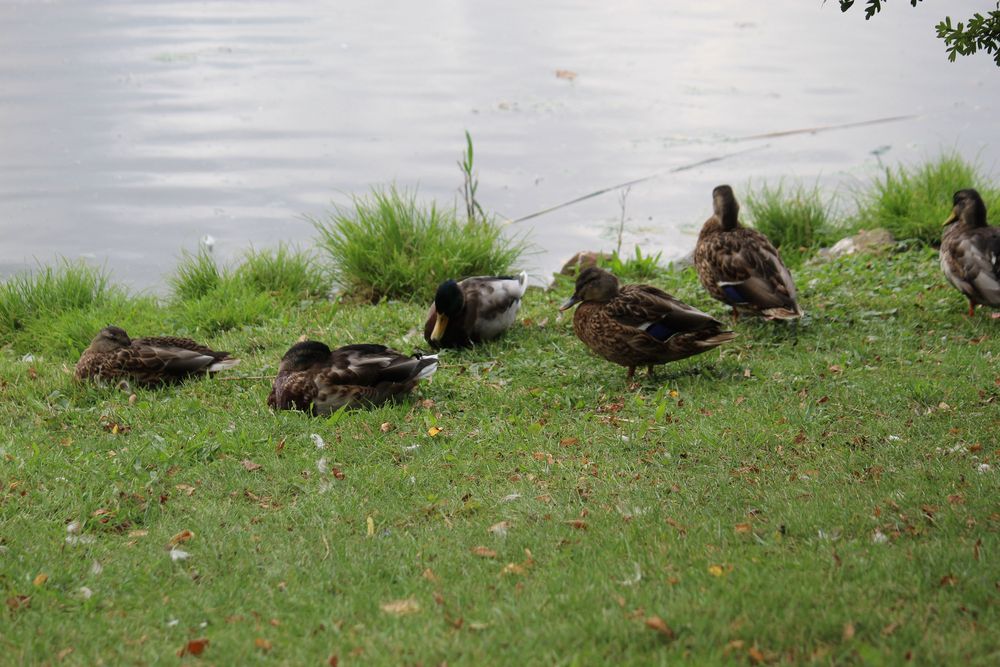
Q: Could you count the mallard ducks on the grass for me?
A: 6